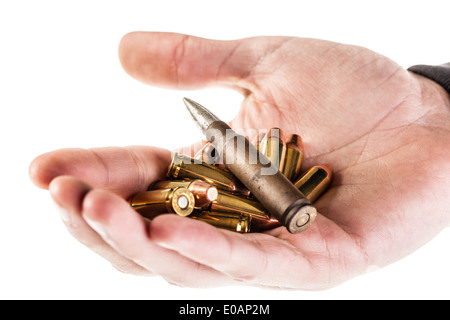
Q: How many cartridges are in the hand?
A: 11